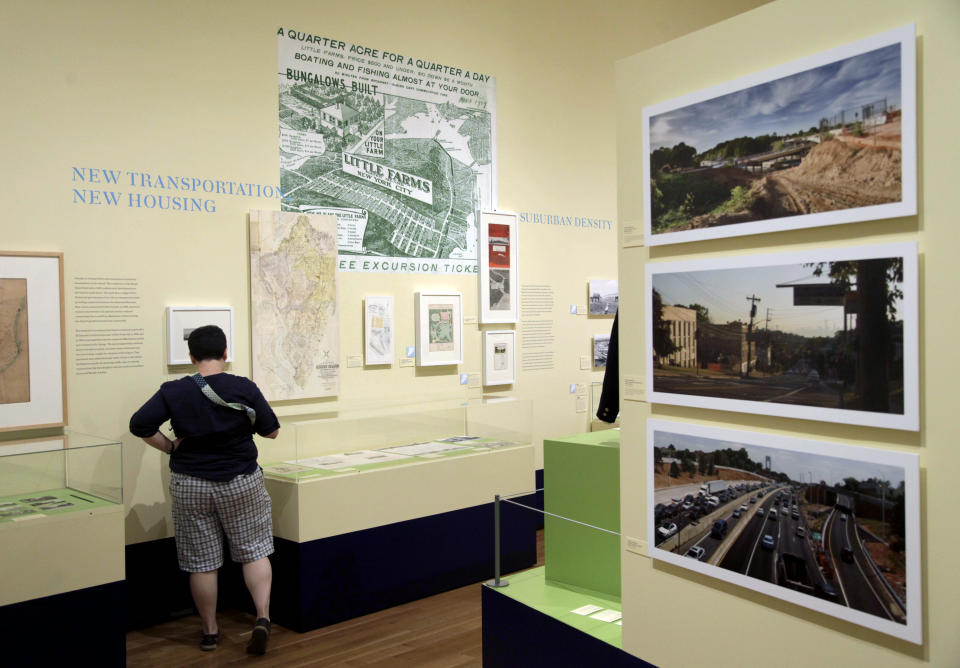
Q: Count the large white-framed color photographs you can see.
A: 3